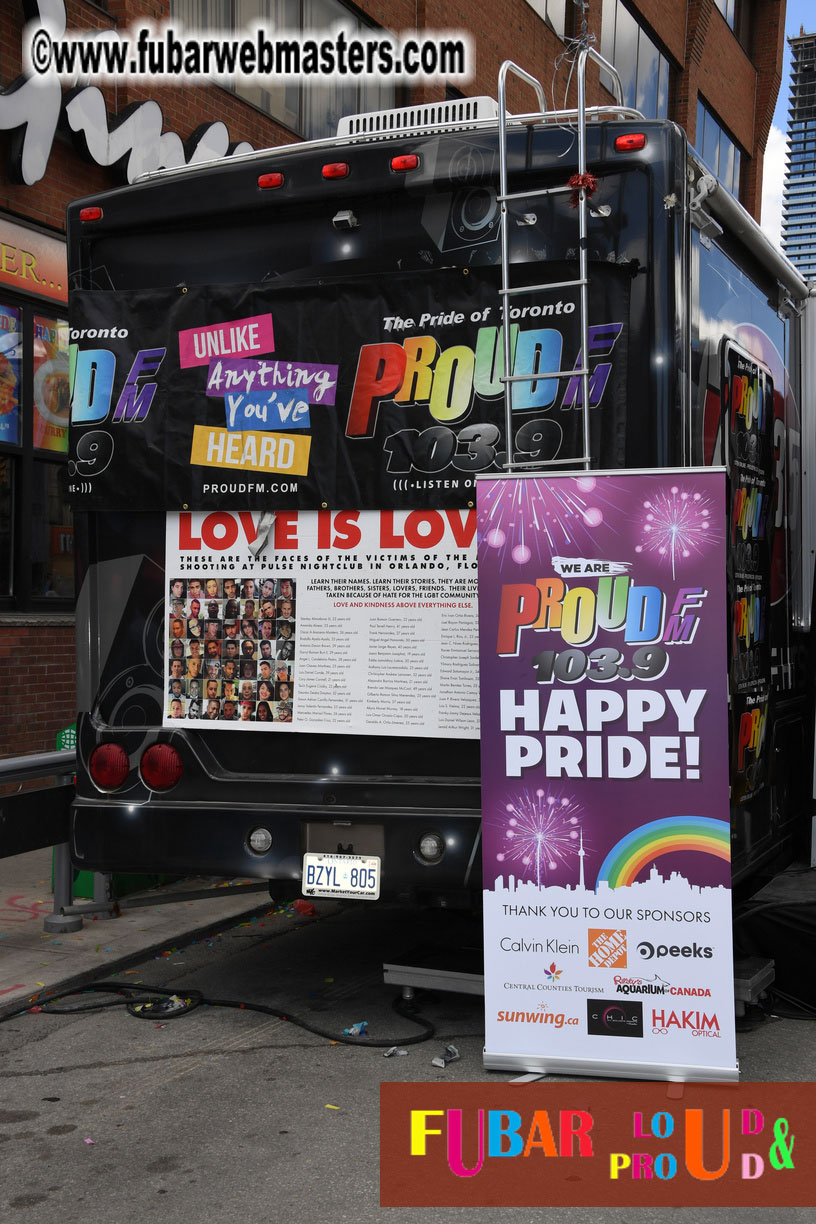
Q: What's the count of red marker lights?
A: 5